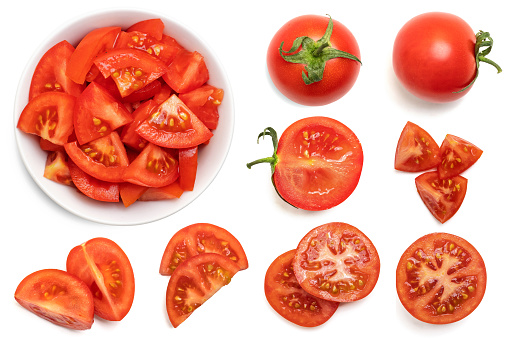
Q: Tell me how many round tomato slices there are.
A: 3